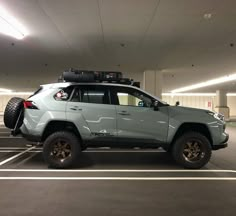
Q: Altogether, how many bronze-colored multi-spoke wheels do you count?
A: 2